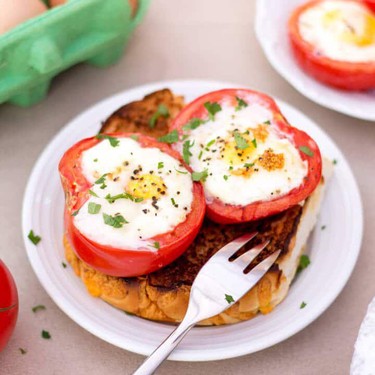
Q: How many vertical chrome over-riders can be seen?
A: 0